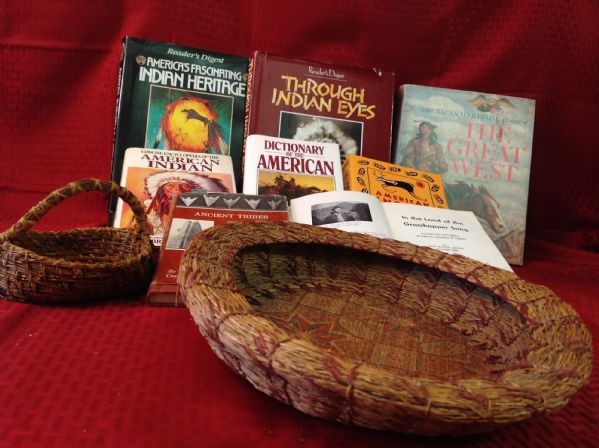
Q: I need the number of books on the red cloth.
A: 8